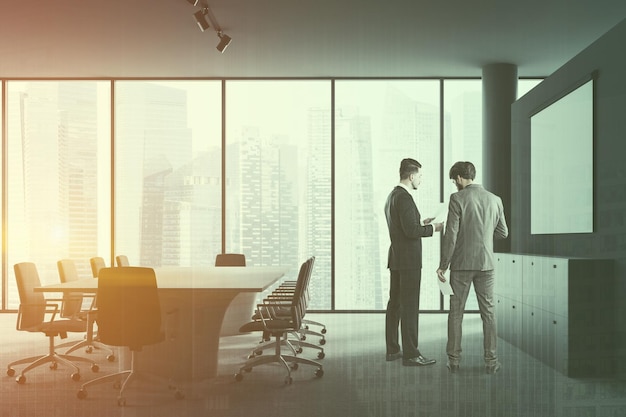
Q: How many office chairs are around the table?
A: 10